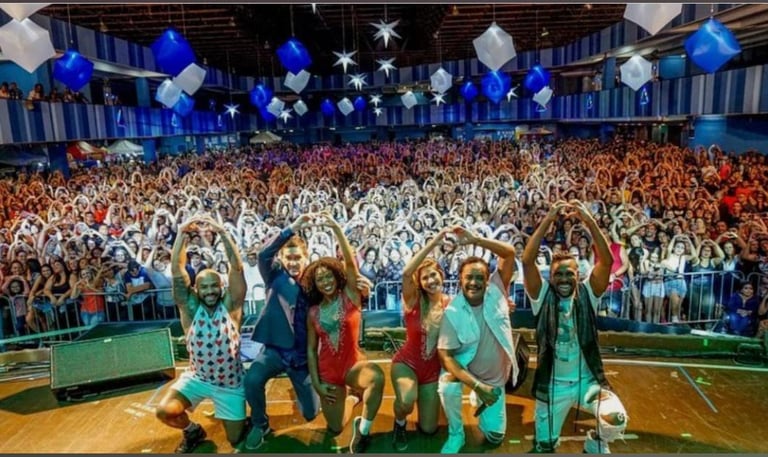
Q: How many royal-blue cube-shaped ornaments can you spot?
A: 12